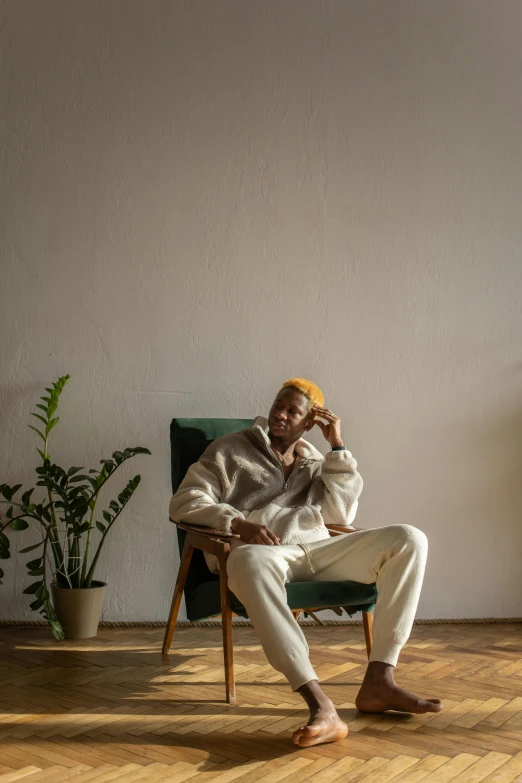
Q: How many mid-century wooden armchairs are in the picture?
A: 1